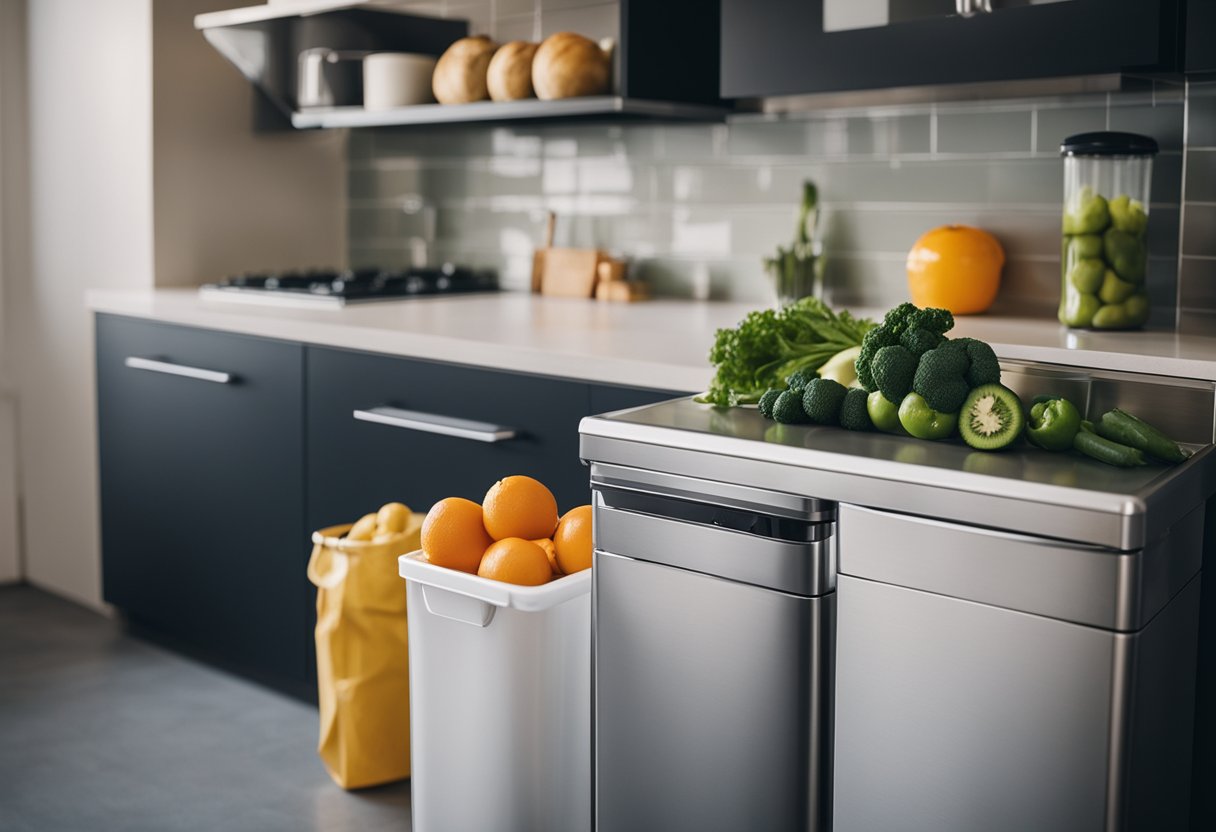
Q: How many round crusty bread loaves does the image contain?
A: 3